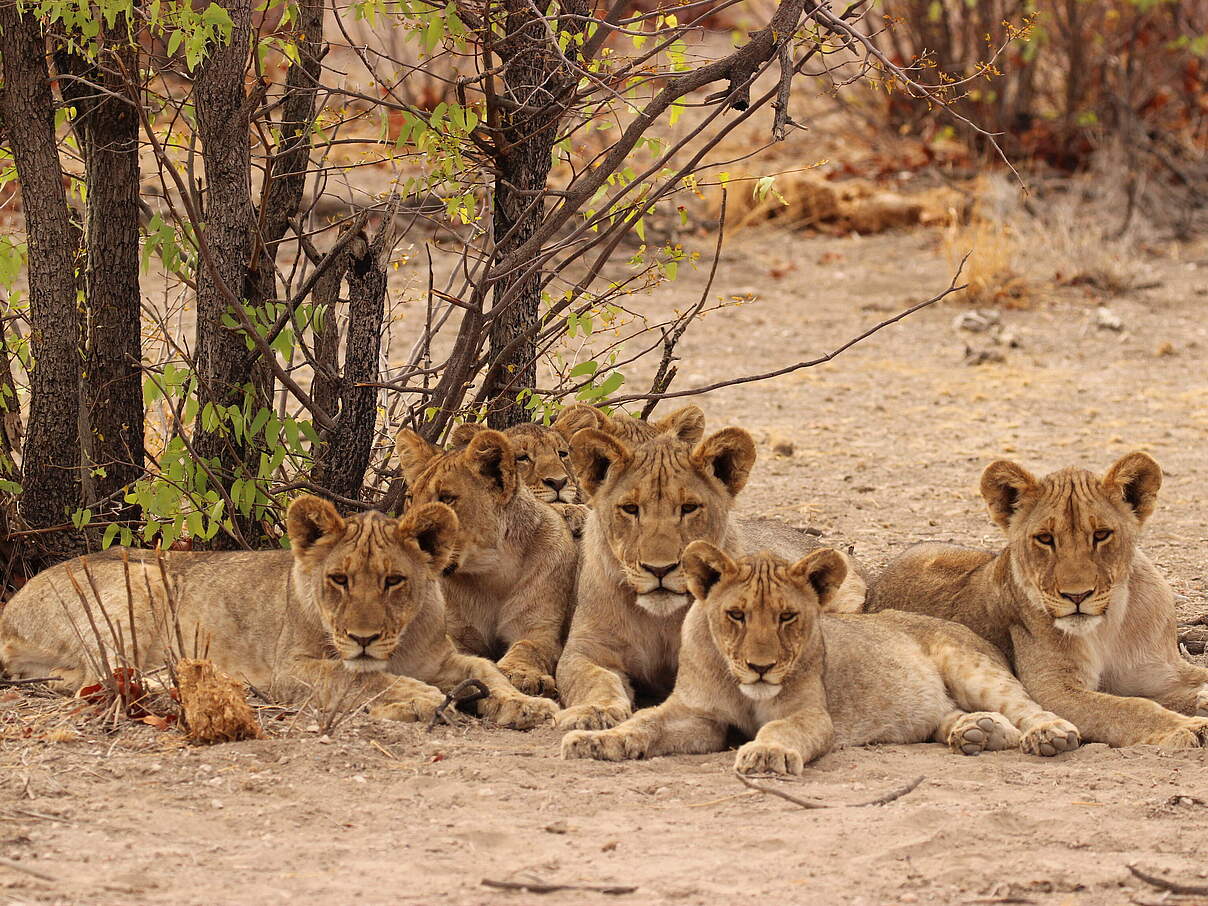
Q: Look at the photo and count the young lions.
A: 7